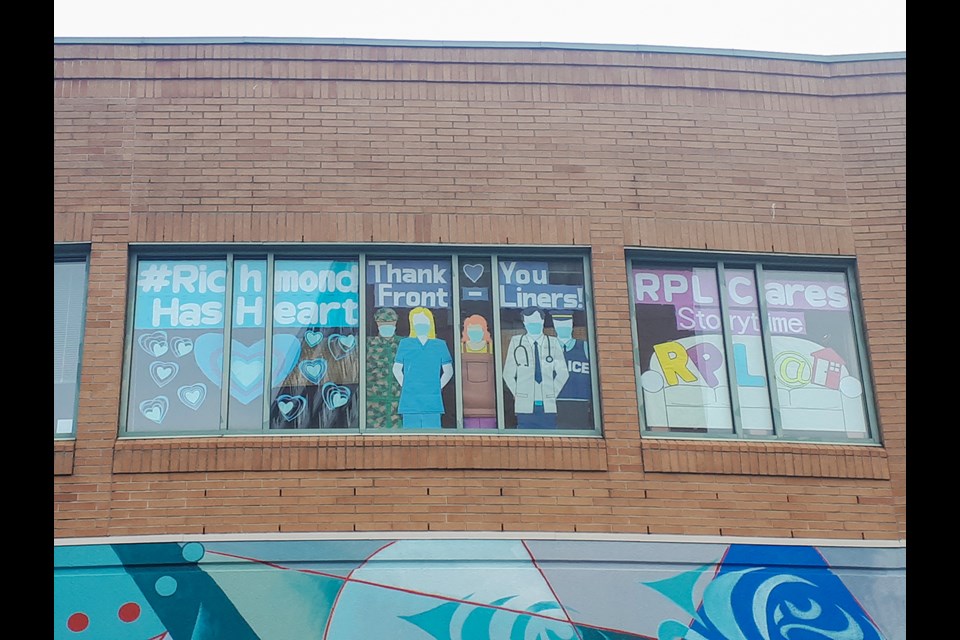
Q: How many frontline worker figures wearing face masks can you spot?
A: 5